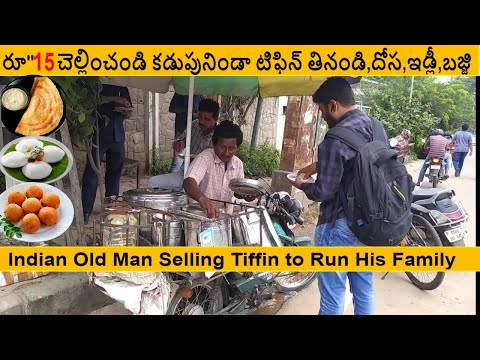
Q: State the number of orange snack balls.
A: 7